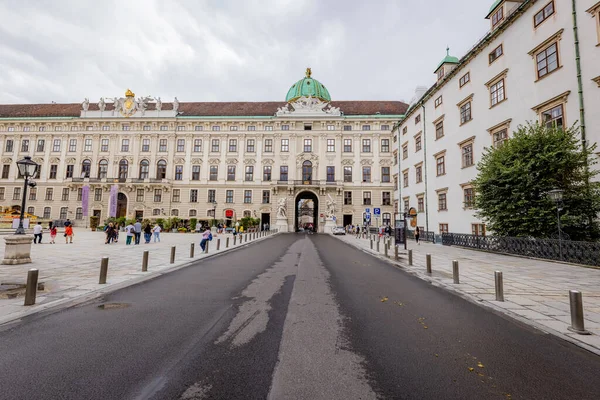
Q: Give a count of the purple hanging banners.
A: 2